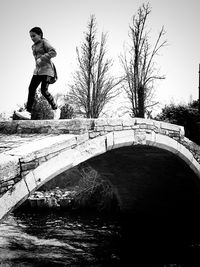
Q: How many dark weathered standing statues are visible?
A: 0